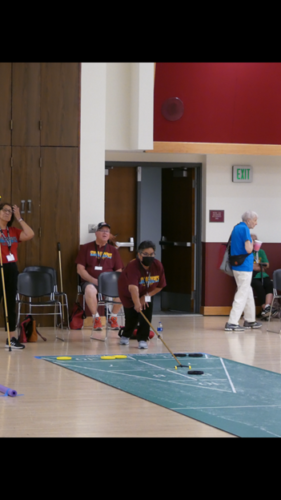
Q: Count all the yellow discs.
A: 3